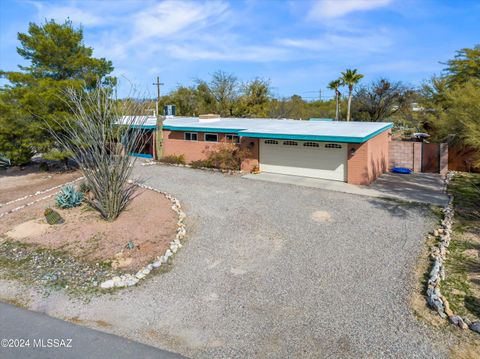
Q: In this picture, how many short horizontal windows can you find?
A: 3